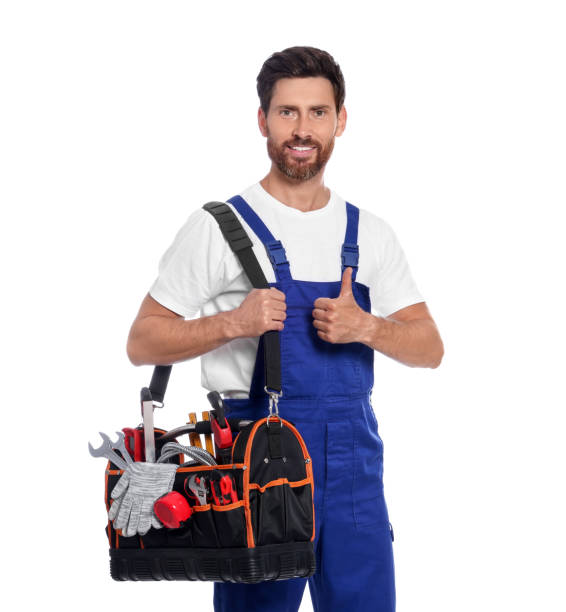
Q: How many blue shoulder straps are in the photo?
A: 2